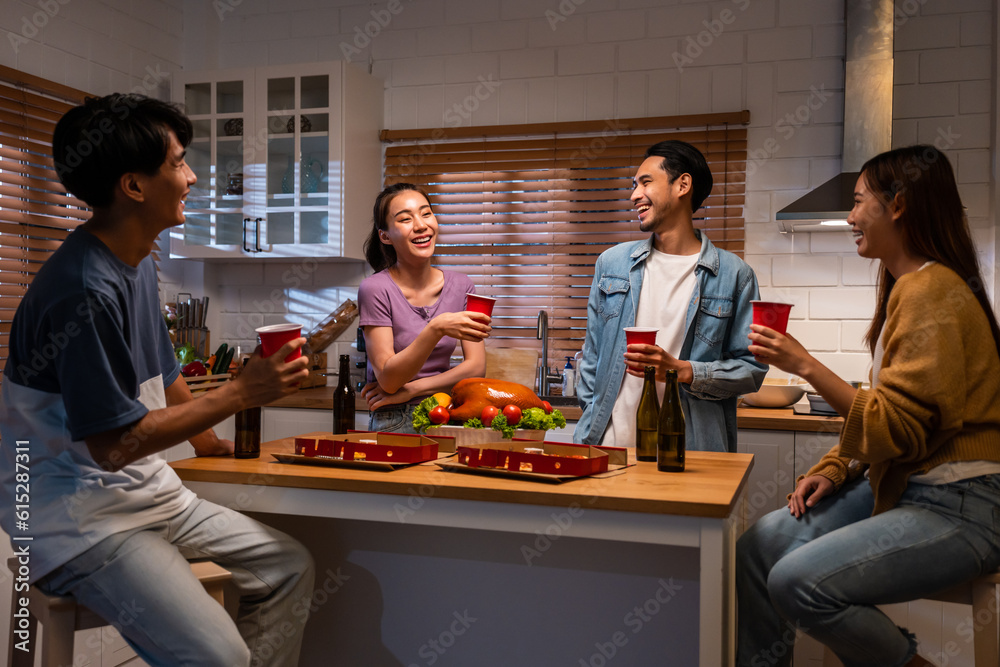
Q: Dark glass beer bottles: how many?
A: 4